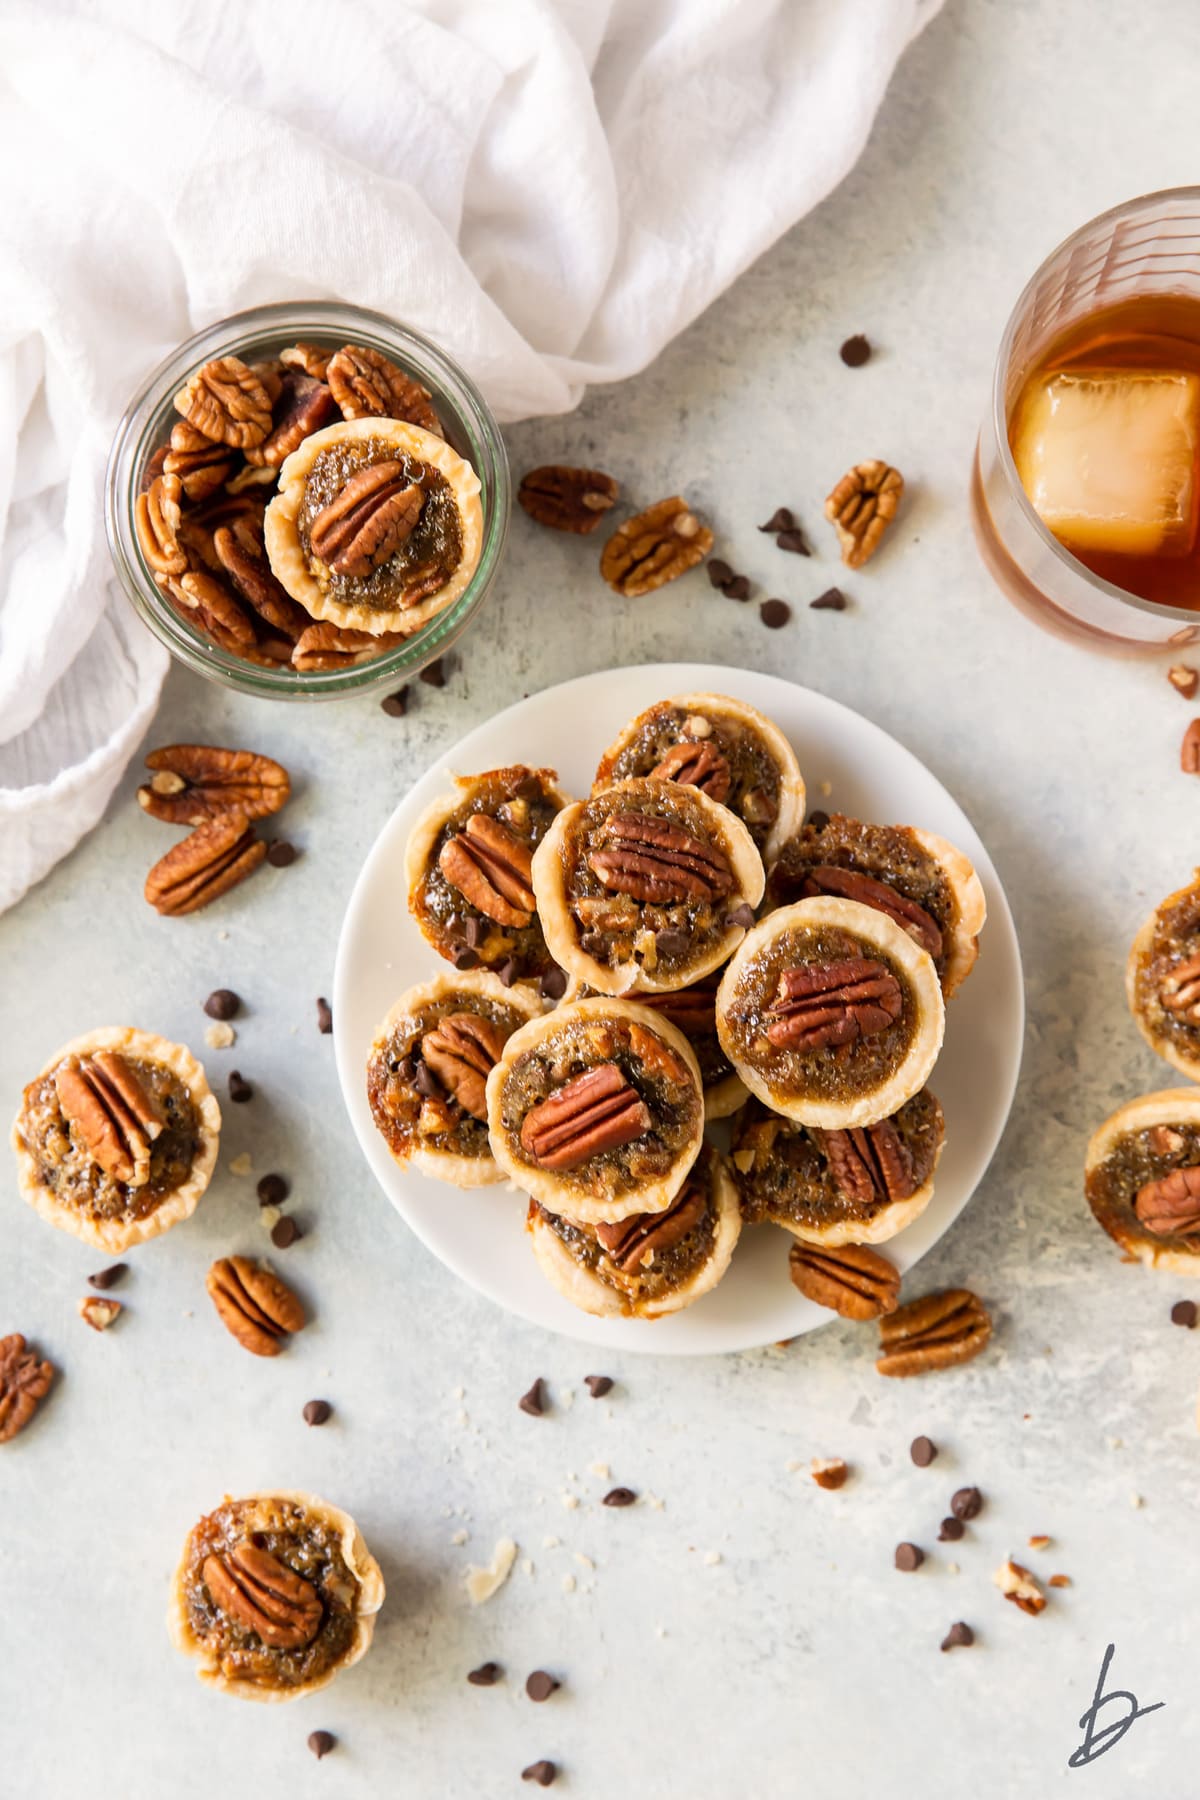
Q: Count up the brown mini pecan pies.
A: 15